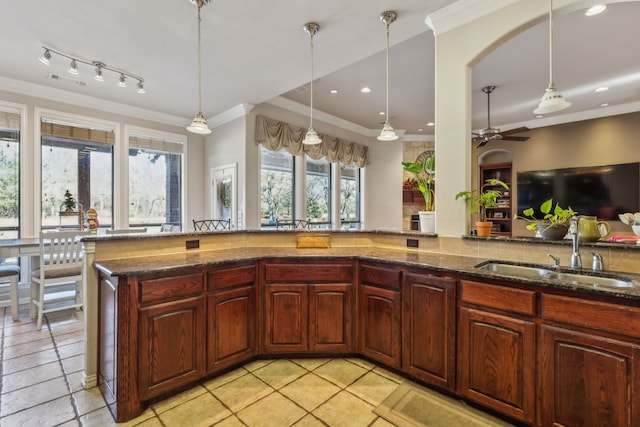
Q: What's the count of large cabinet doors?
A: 8